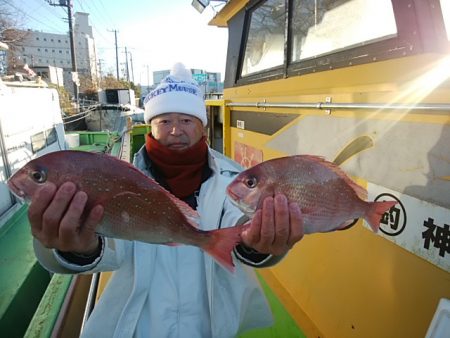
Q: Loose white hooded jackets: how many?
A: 1